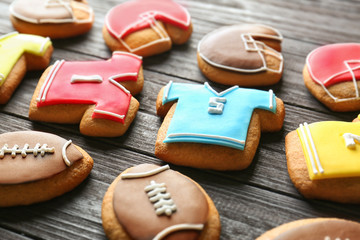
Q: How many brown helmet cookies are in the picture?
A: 2